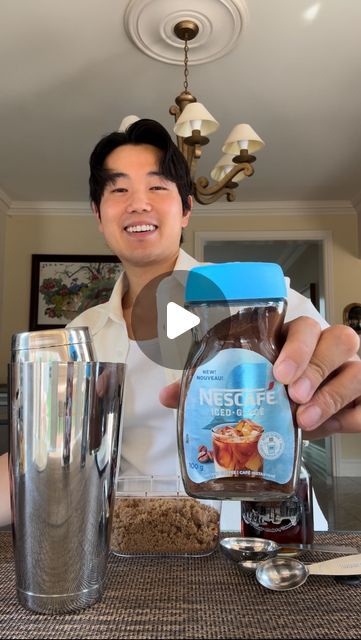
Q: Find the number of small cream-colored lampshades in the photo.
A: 4